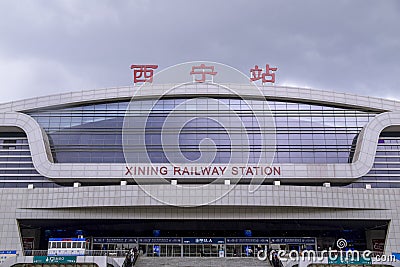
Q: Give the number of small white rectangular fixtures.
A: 8